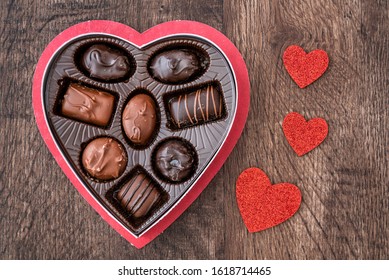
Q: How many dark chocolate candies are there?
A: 4